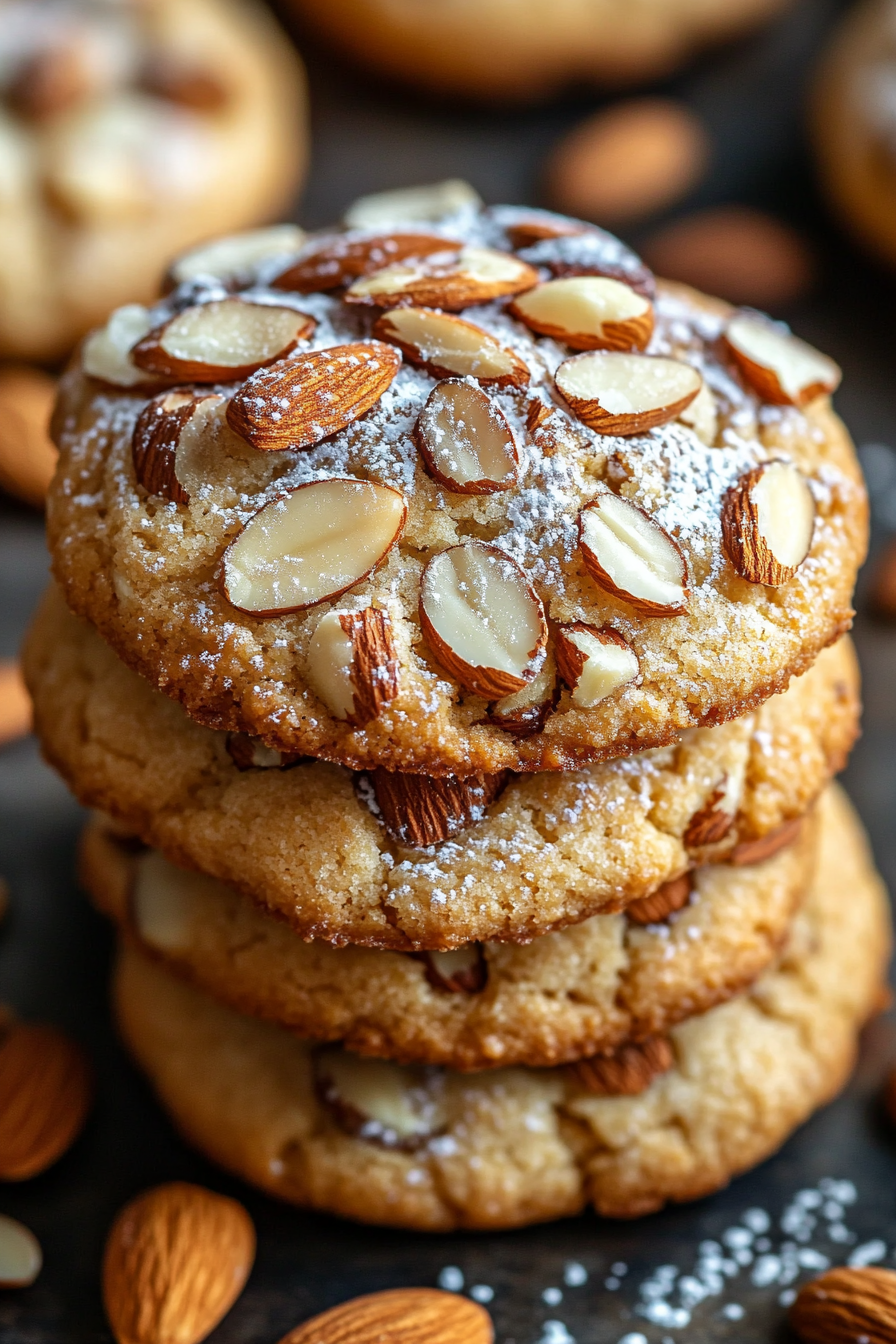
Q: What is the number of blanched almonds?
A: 0